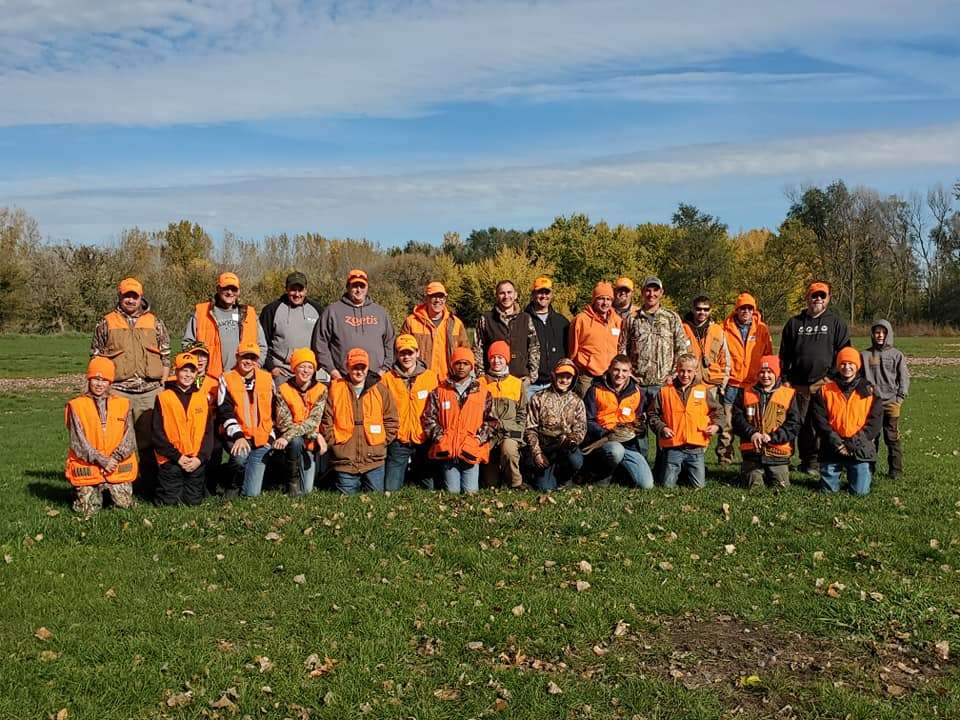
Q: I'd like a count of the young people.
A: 15